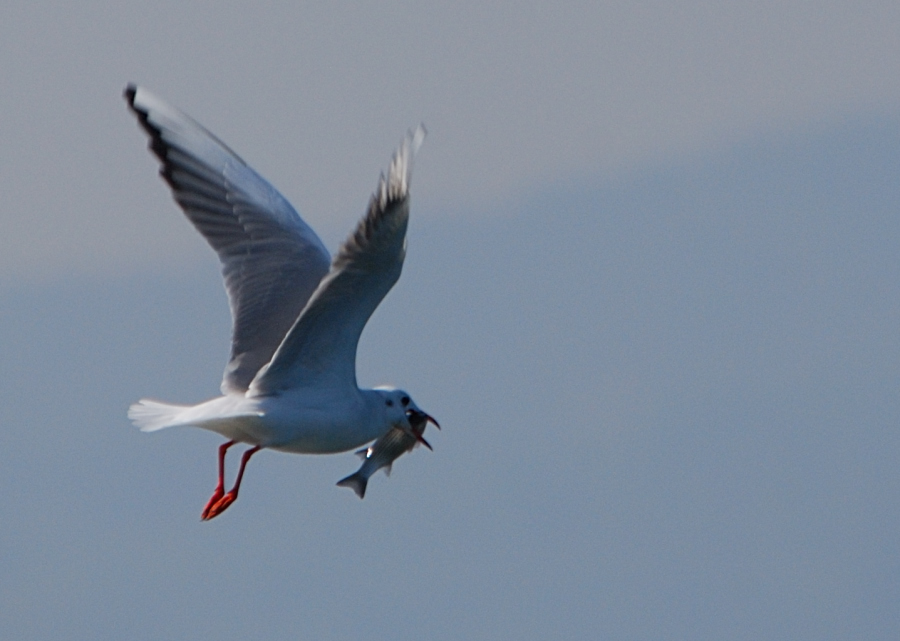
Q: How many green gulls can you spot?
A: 0